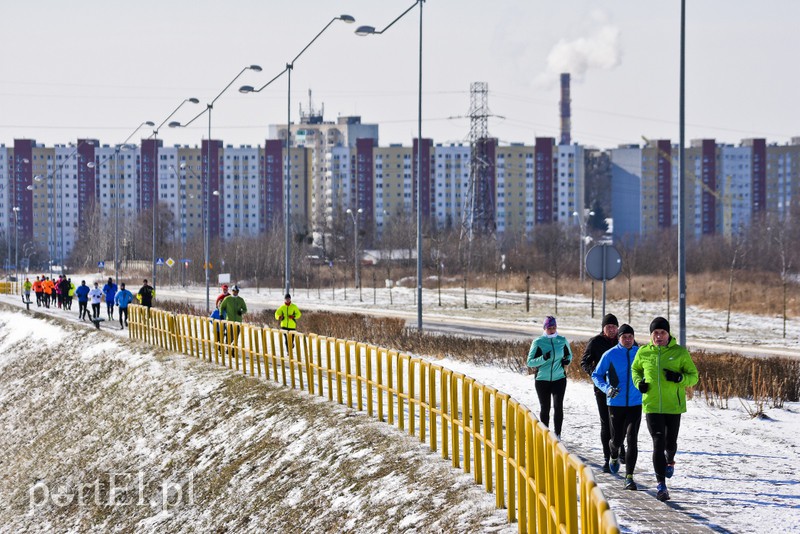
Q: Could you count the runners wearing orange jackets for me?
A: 2